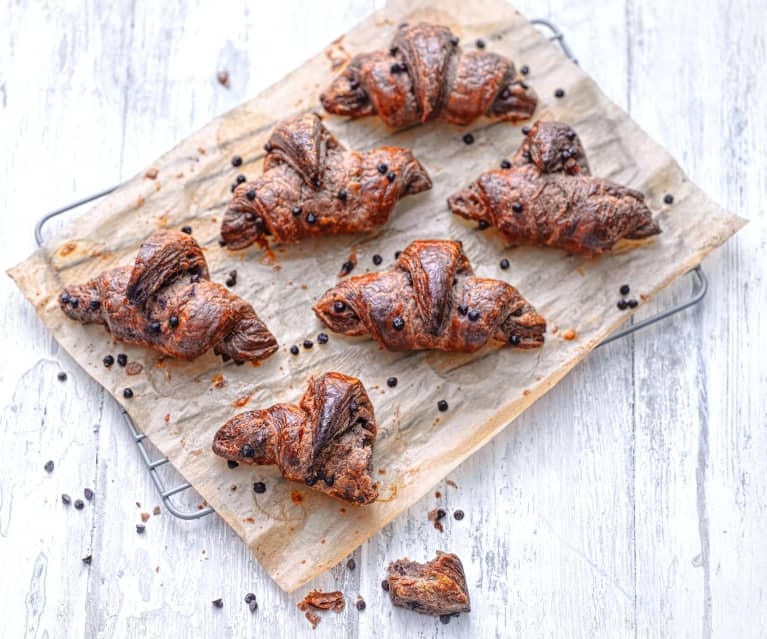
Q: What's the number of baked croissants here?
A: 6